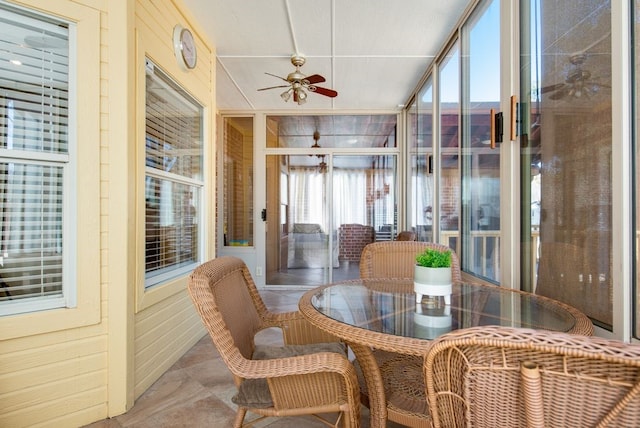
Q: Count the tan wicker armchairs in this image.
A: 3